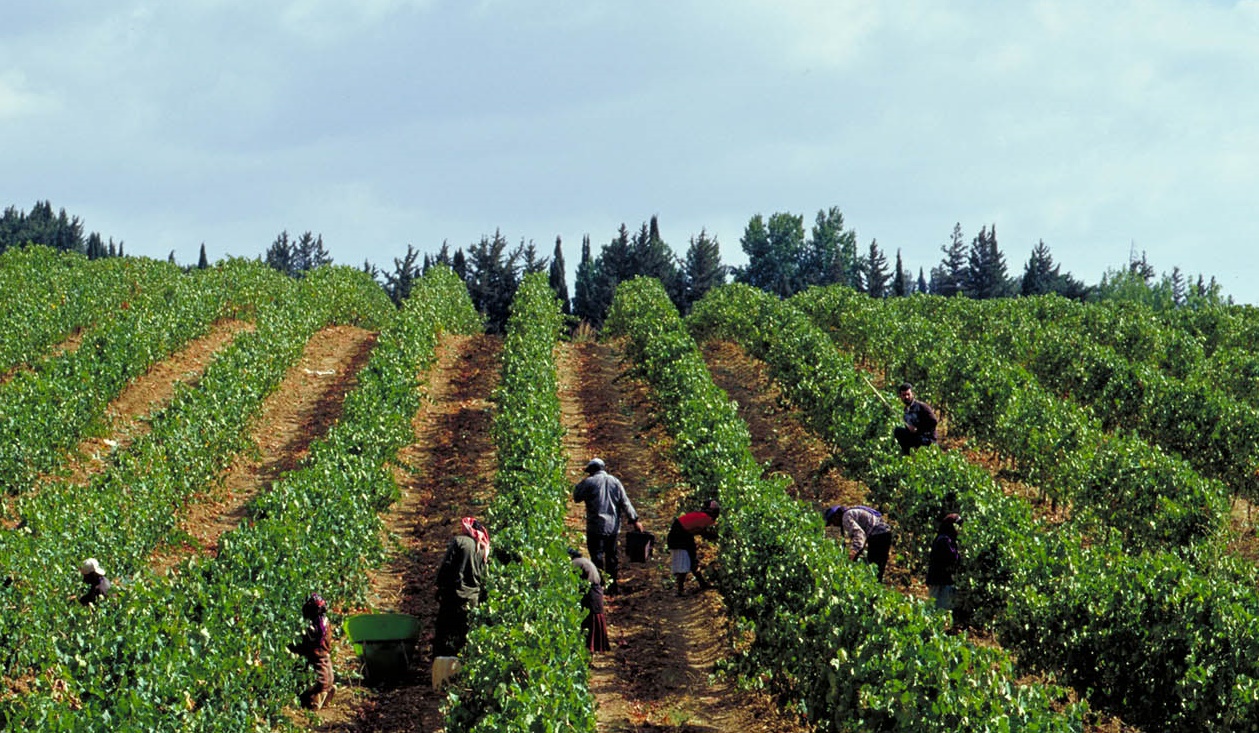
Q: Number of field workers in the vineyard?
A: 9